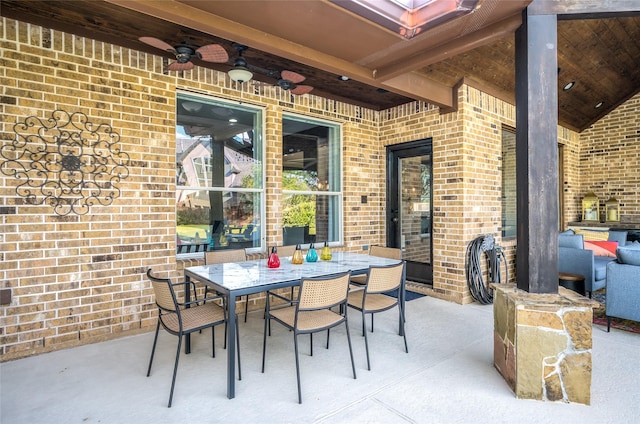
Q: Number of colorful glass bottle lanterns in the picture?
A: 4